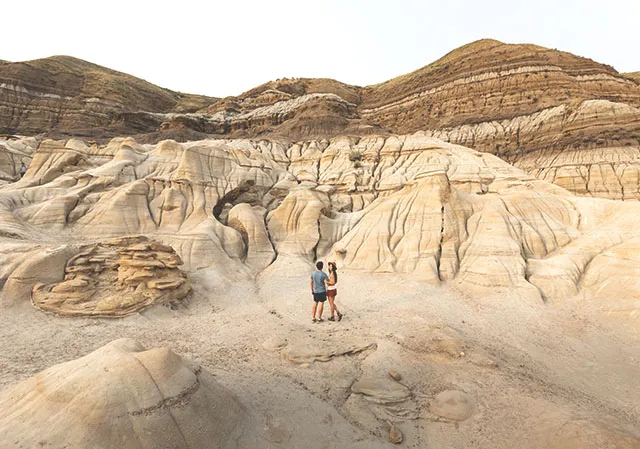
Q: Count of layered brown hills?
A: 3